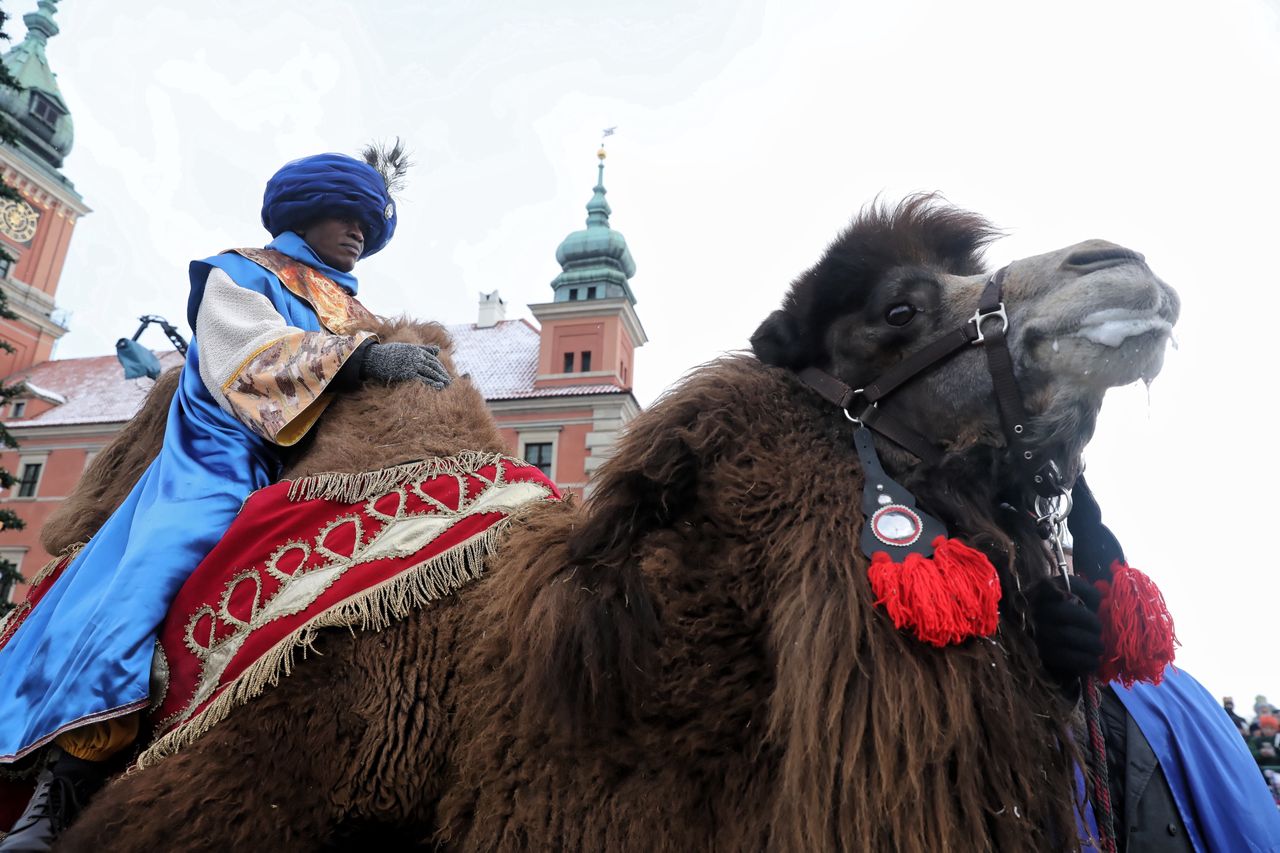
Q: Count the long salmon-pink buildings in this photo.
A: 1